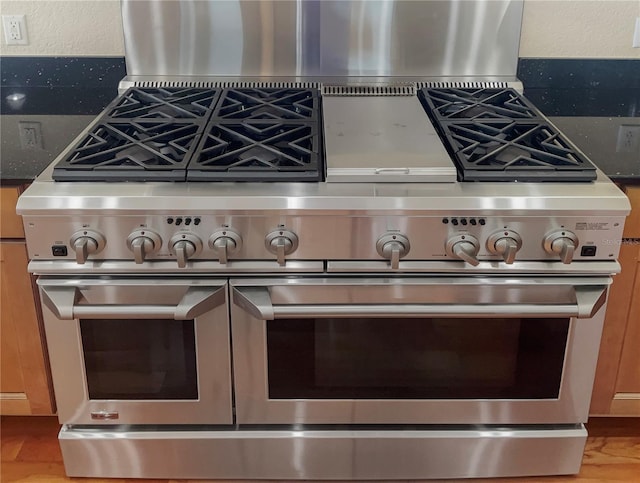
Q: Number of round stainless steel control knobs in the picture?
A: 9